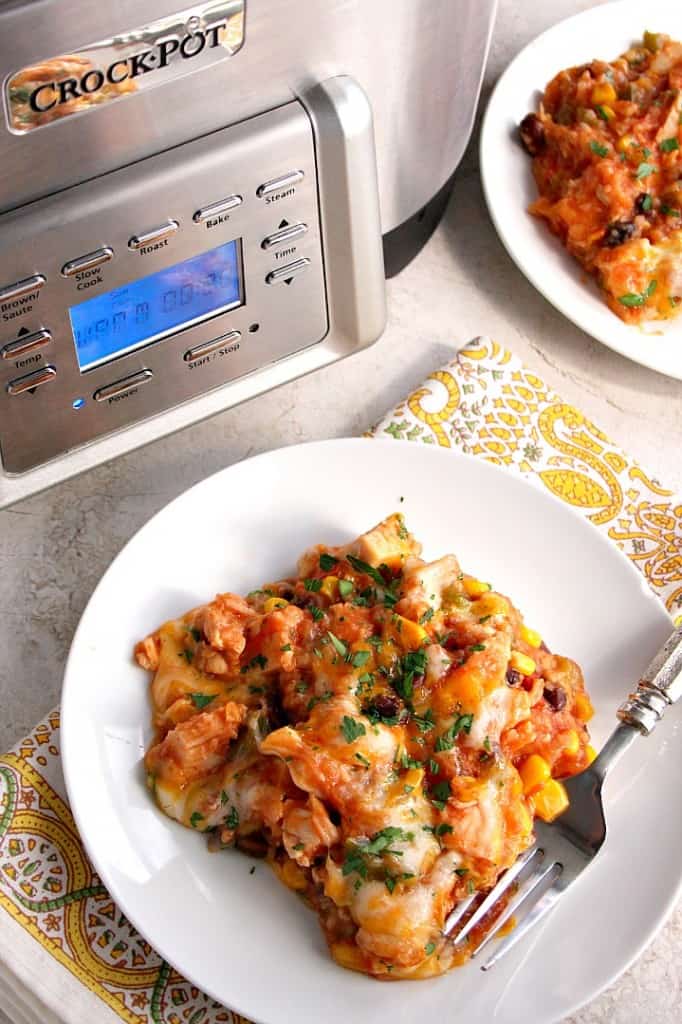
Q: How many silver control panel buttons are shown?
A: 11